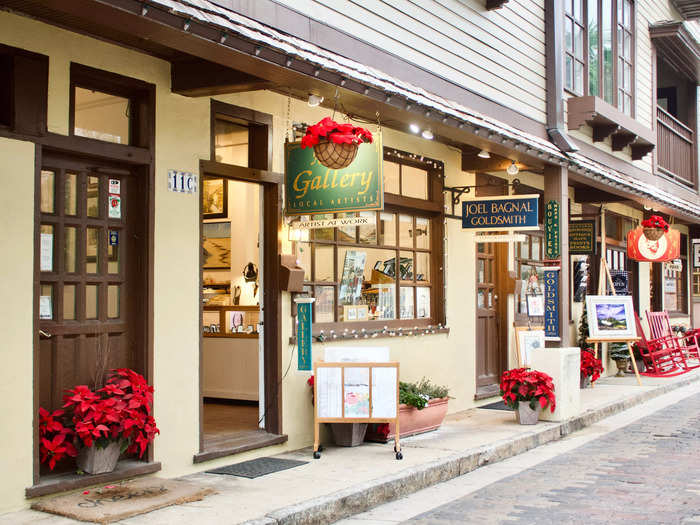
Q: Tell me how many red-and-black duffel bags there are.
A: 0